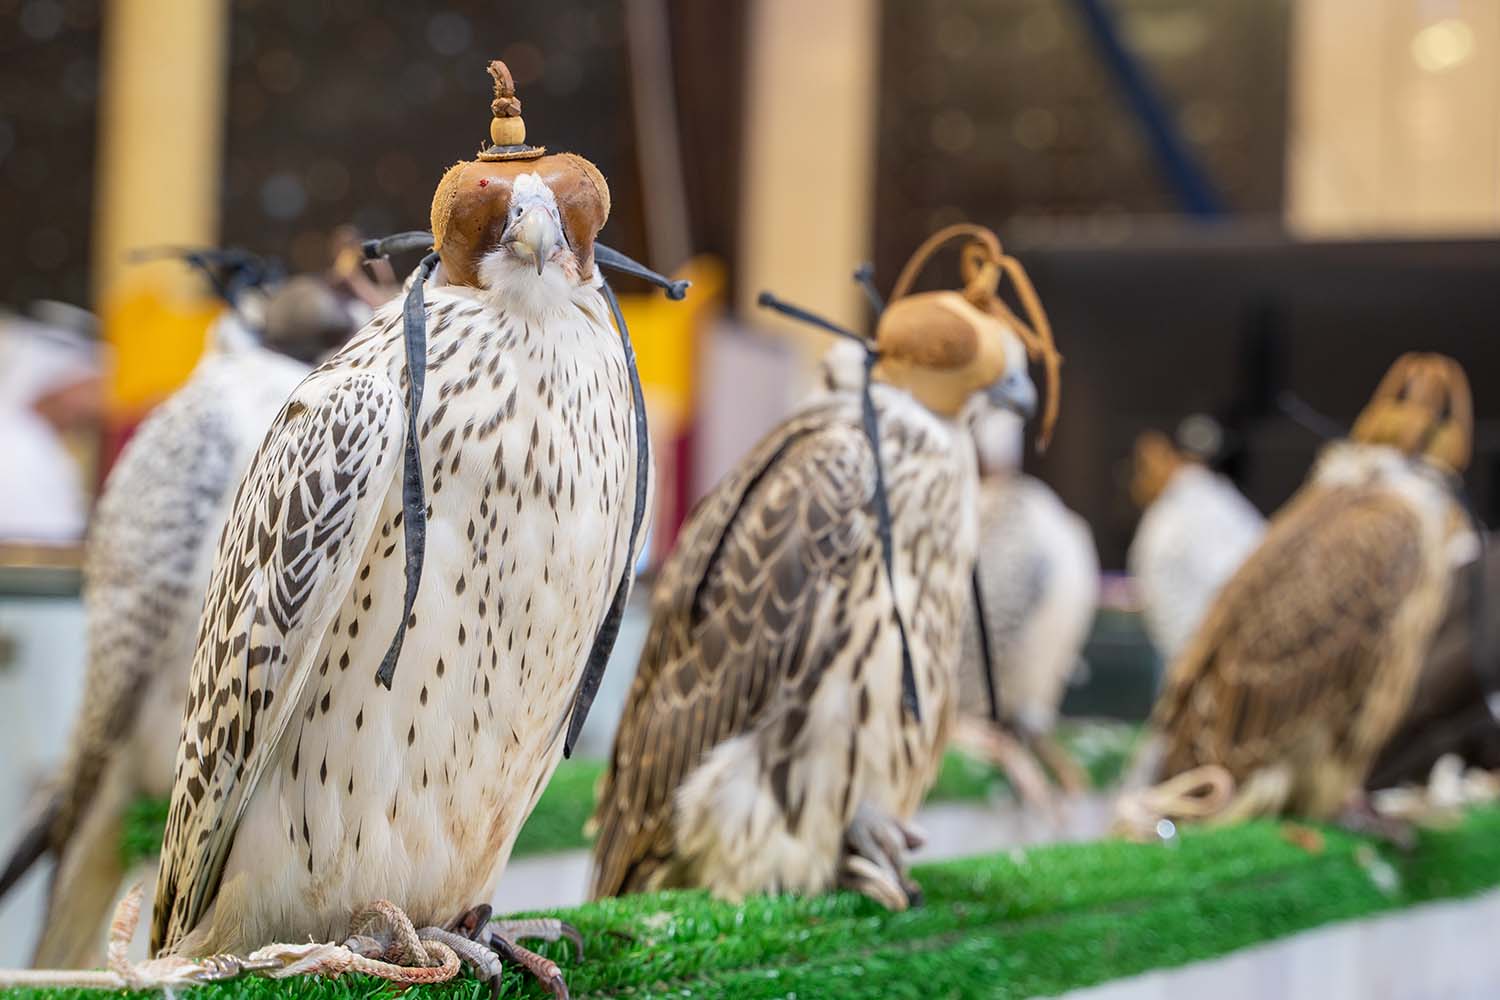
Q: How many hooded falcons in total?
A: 6